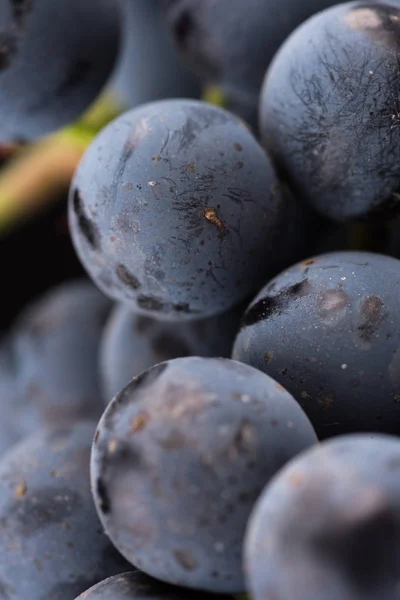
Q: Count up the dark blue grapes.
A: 13